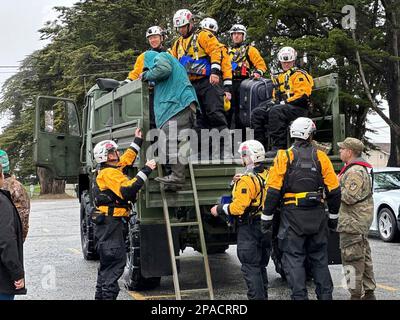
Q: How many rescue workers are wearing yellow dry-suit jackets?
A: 8